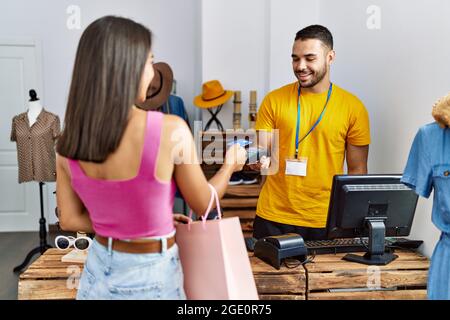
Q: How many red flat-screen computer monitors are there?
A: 0